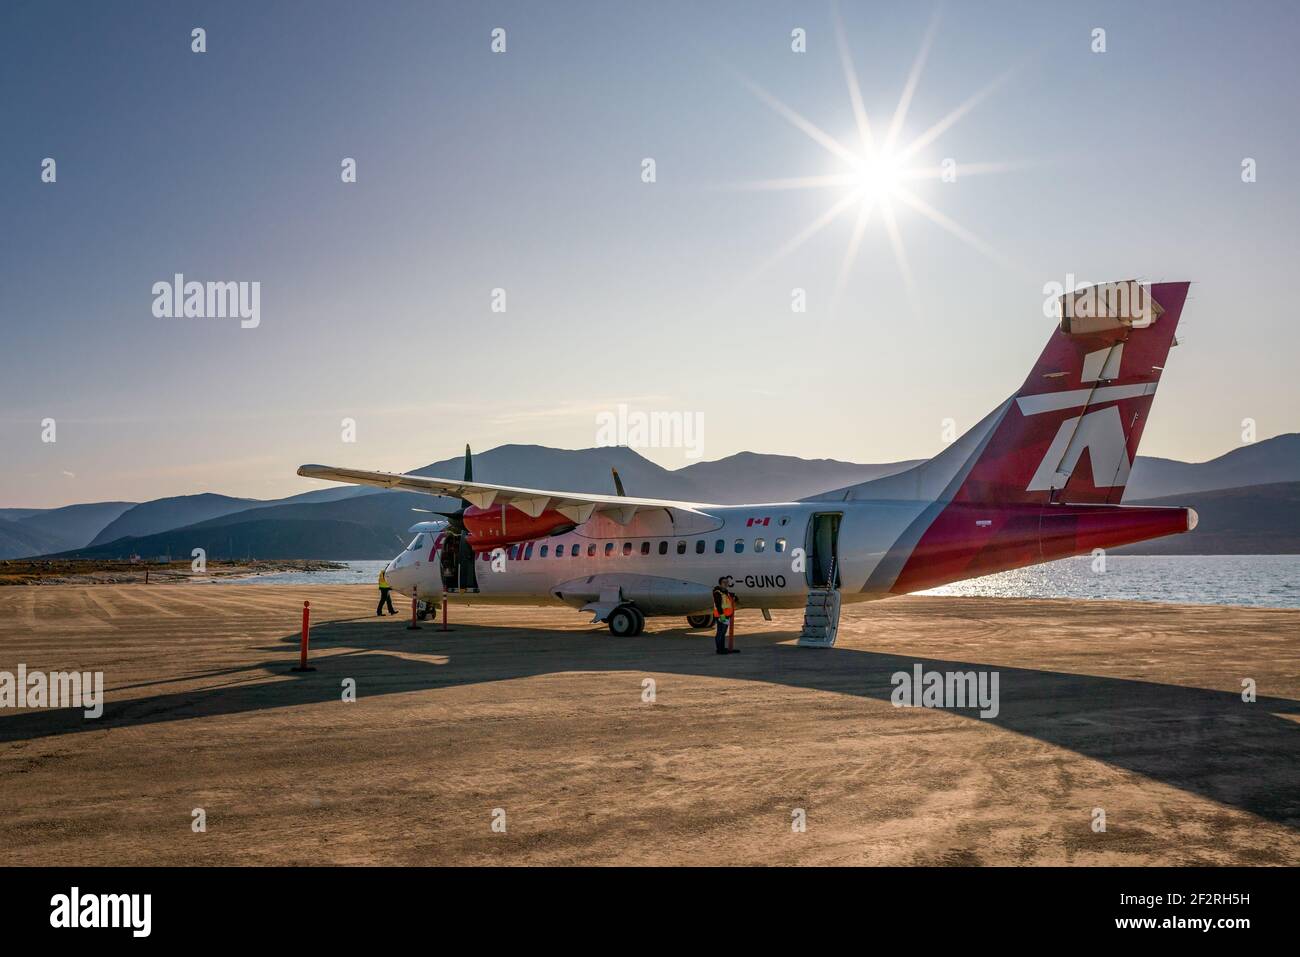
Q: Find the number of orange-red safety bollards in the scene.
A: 4